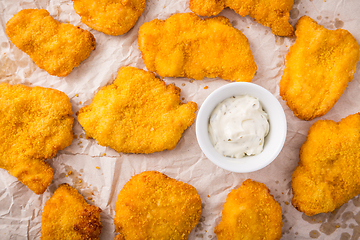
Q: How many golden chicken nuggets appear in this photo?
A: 11